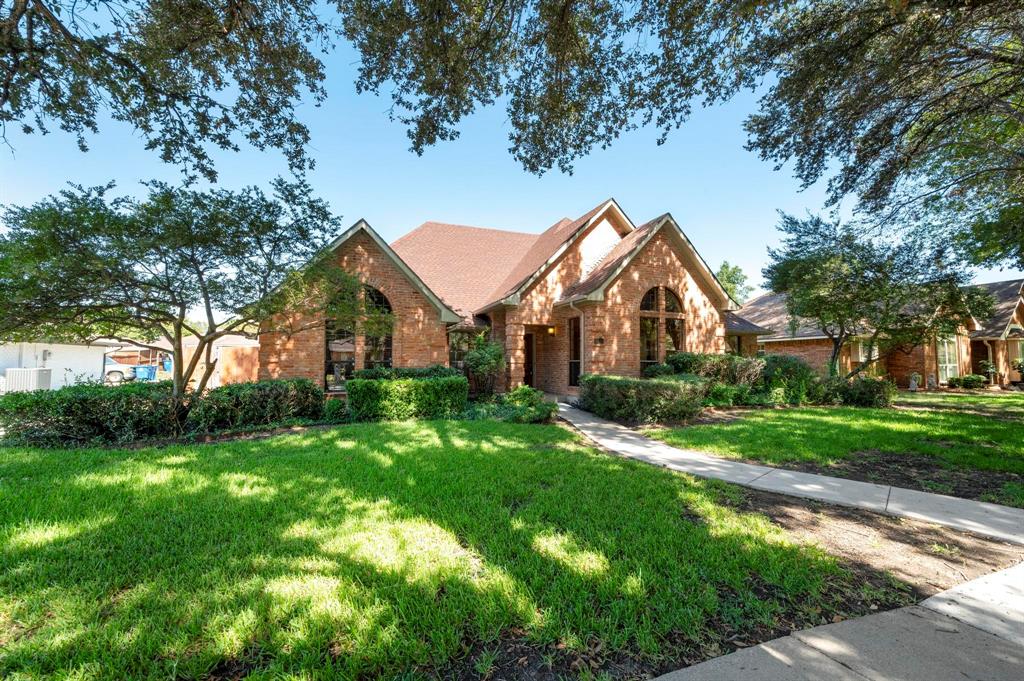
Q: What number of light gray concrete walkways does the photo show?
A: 2